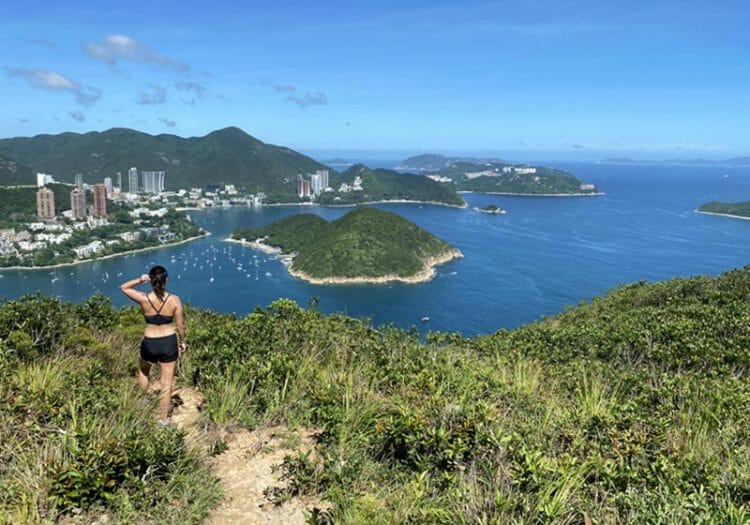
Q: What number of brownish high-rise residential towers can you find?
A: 3